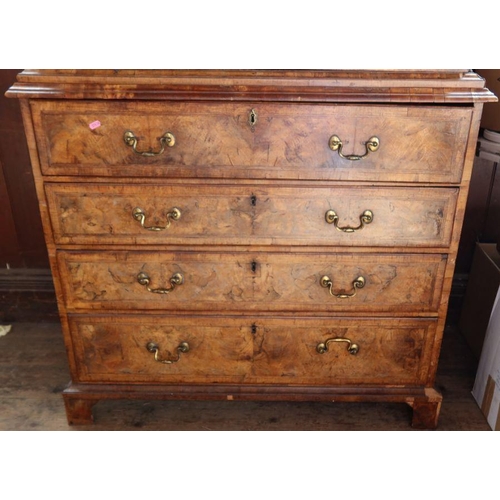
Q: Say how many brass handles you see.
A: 8